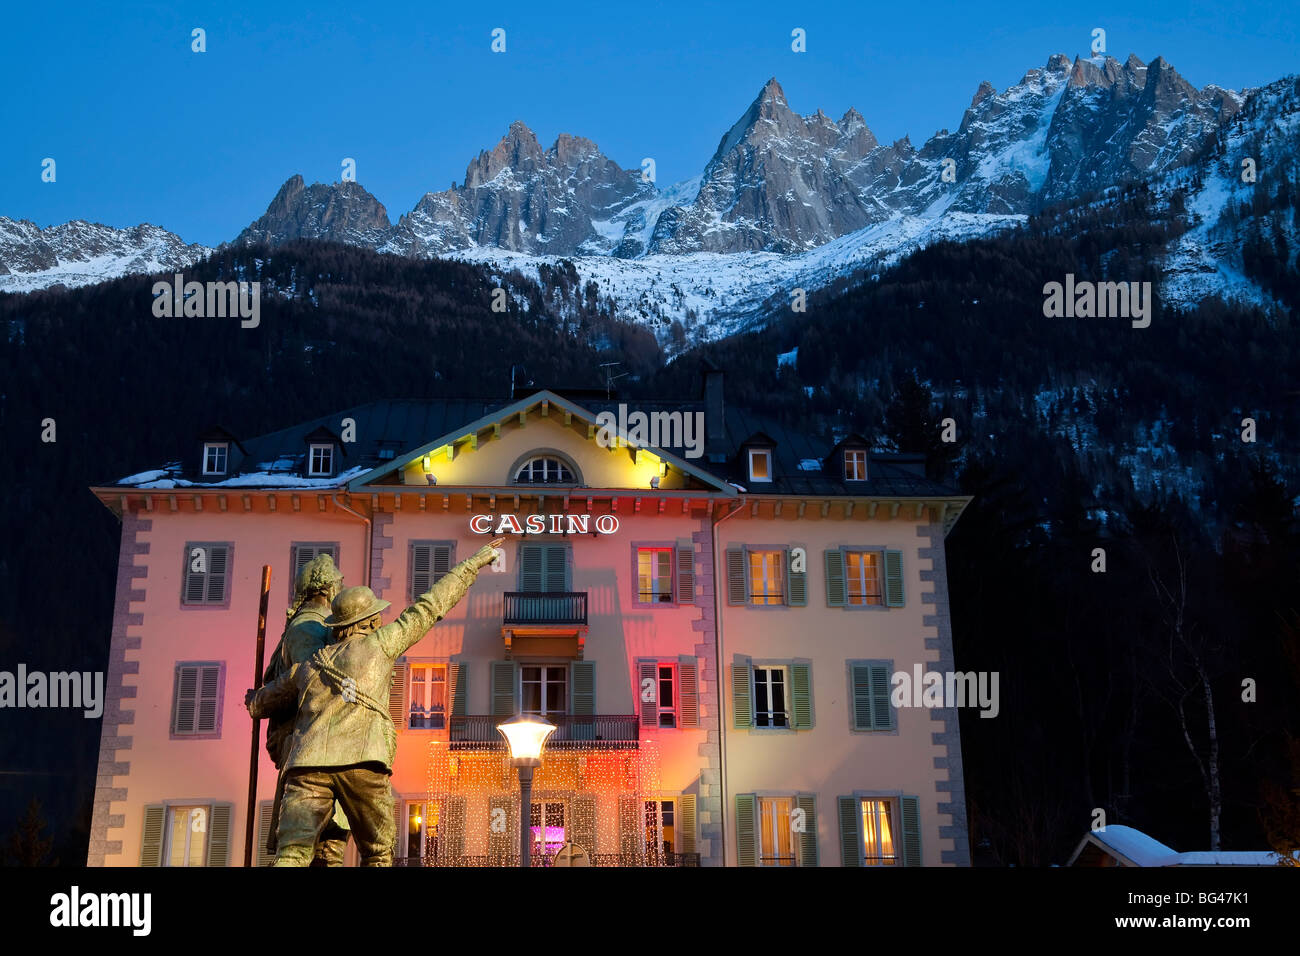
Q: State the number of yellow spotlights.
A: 2